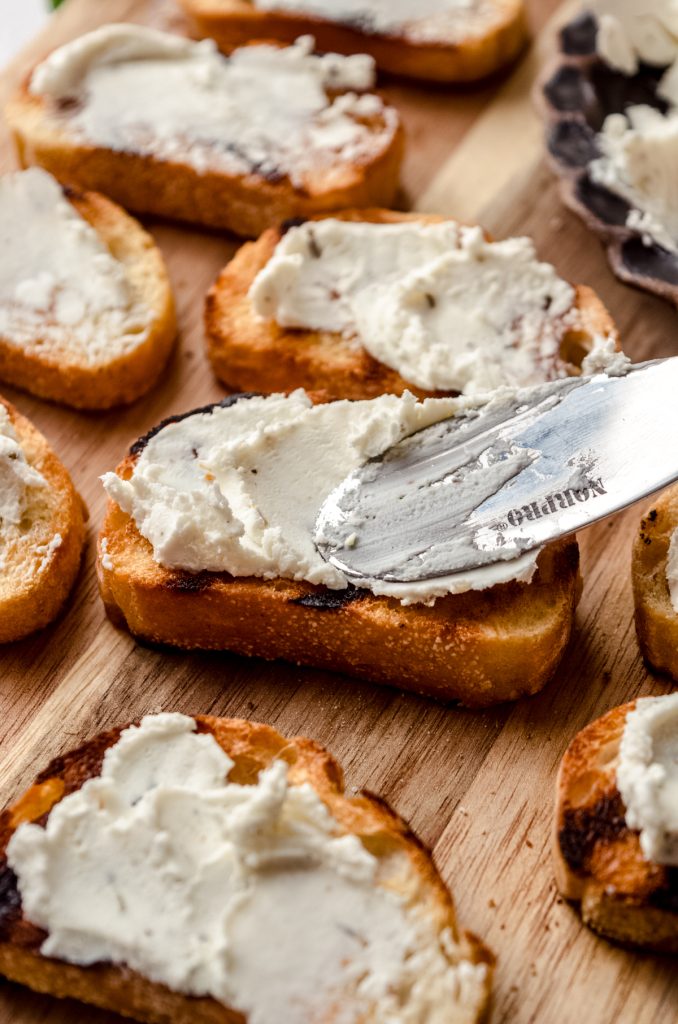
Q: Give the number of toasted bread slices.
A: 9